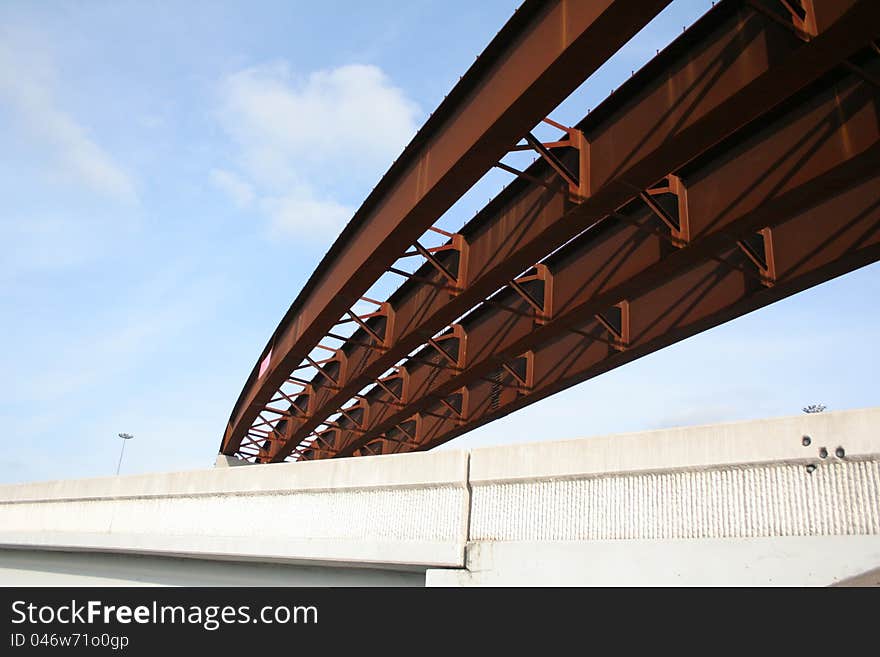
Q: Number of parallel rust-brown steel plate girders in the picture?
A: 4